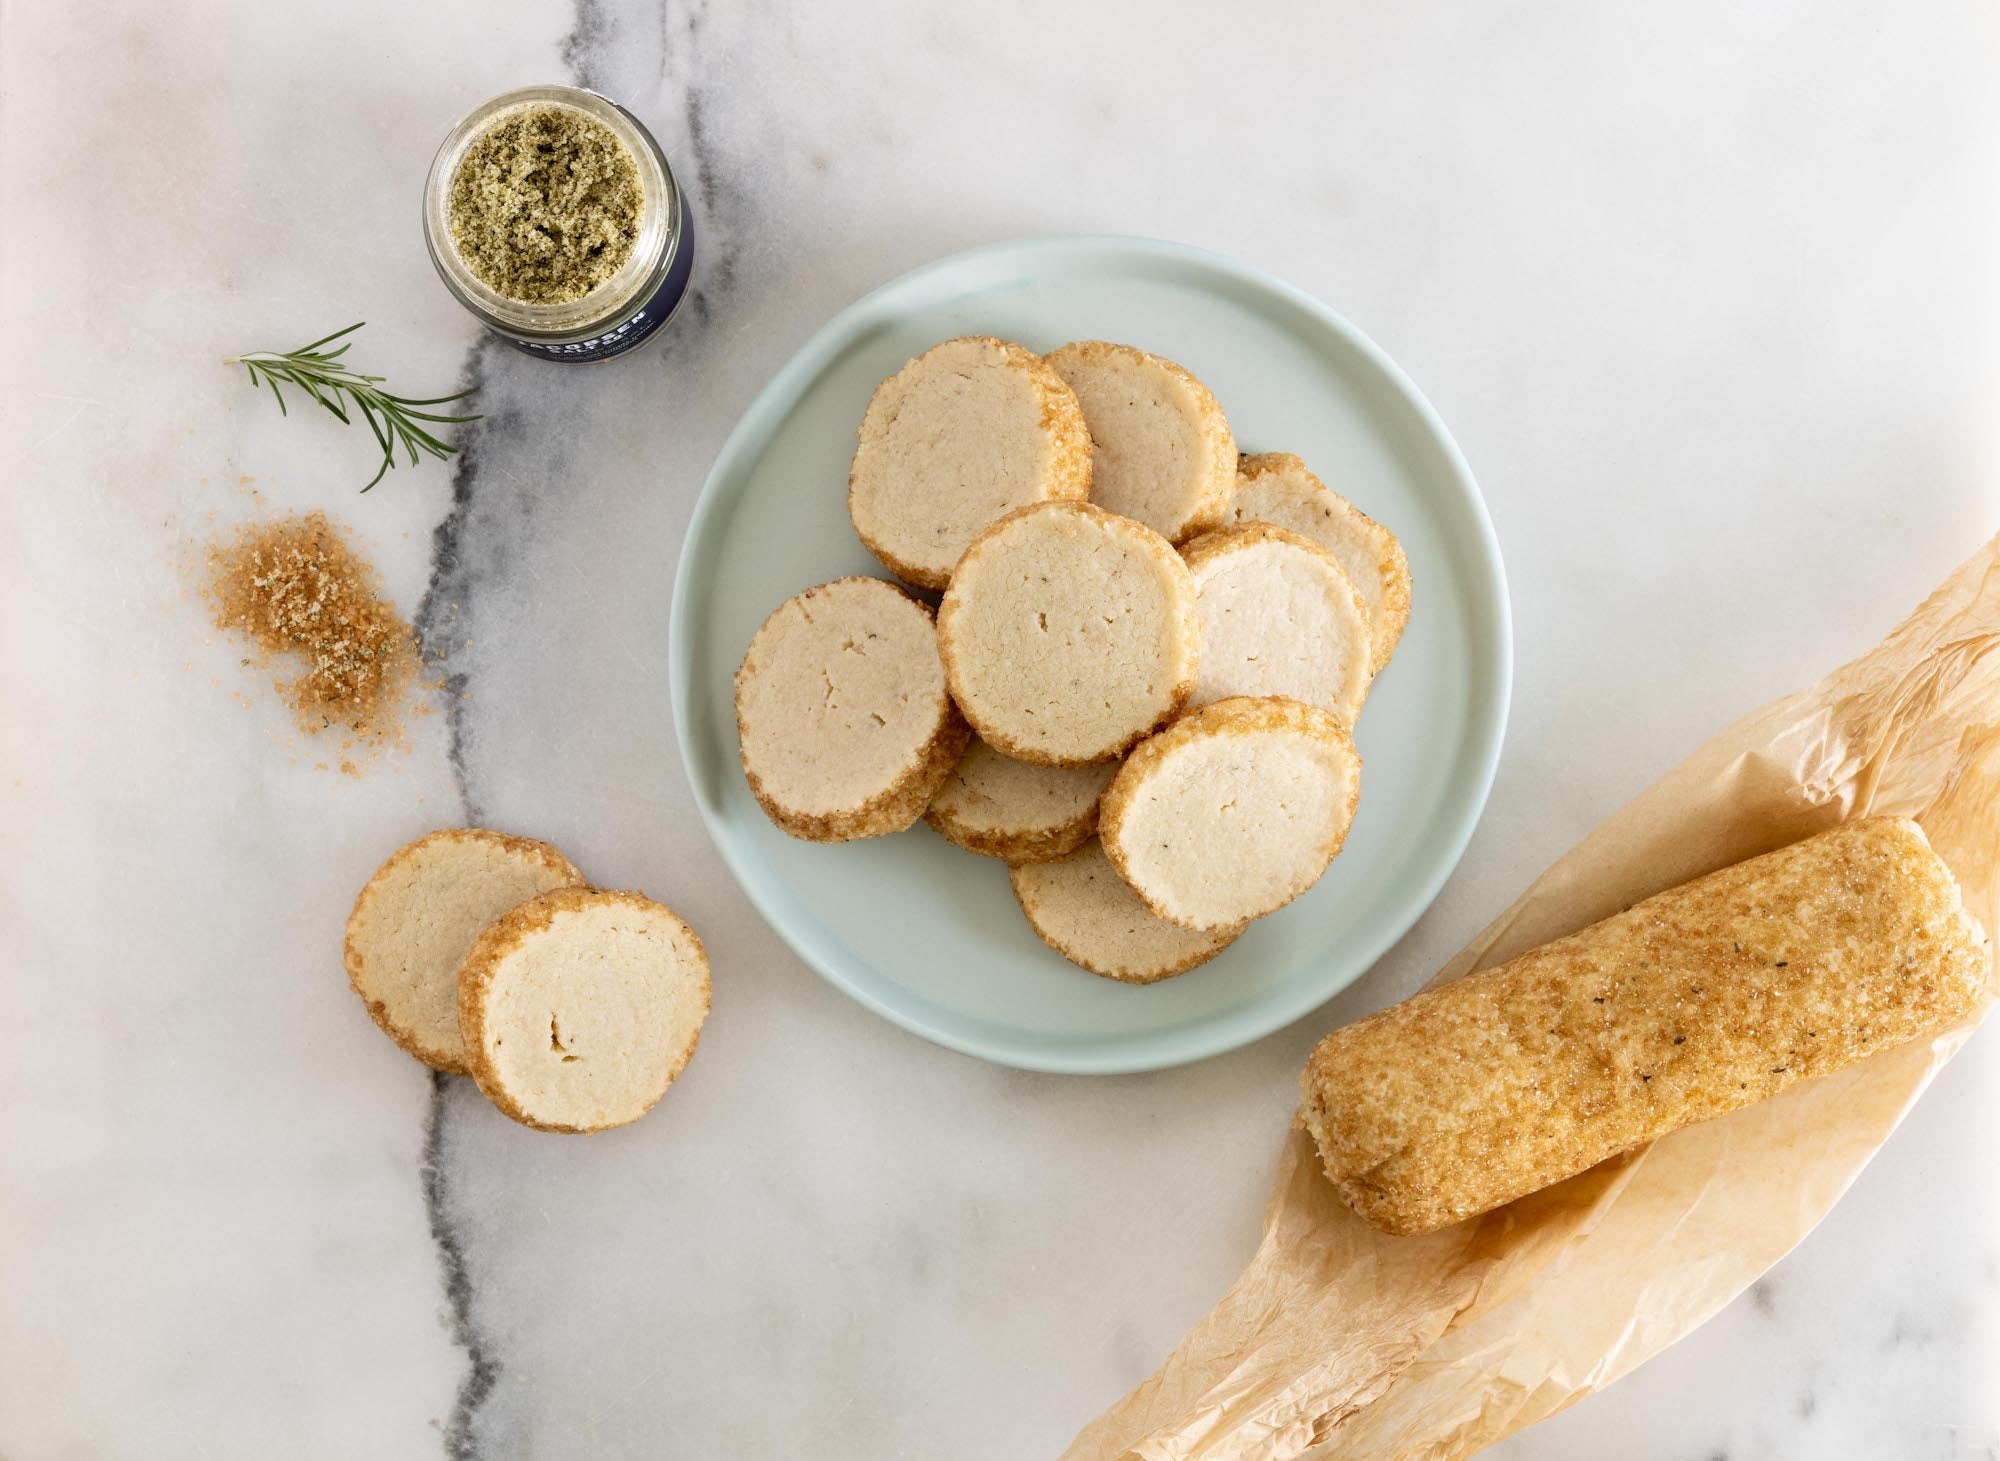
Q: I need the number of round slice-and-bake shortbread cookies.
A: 11